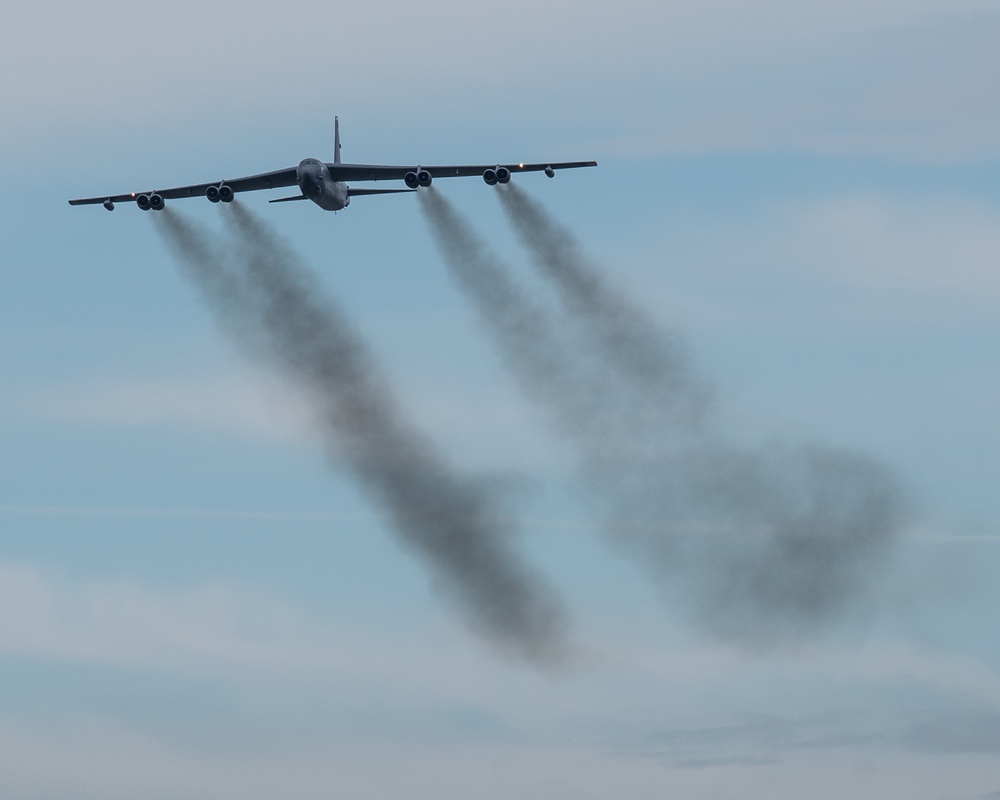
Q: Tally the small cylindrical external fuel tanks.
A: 2